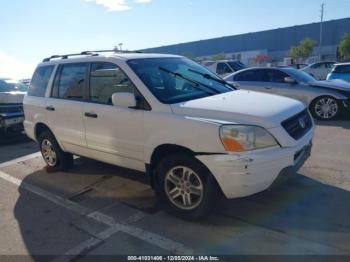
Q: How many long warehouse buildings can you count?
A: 1